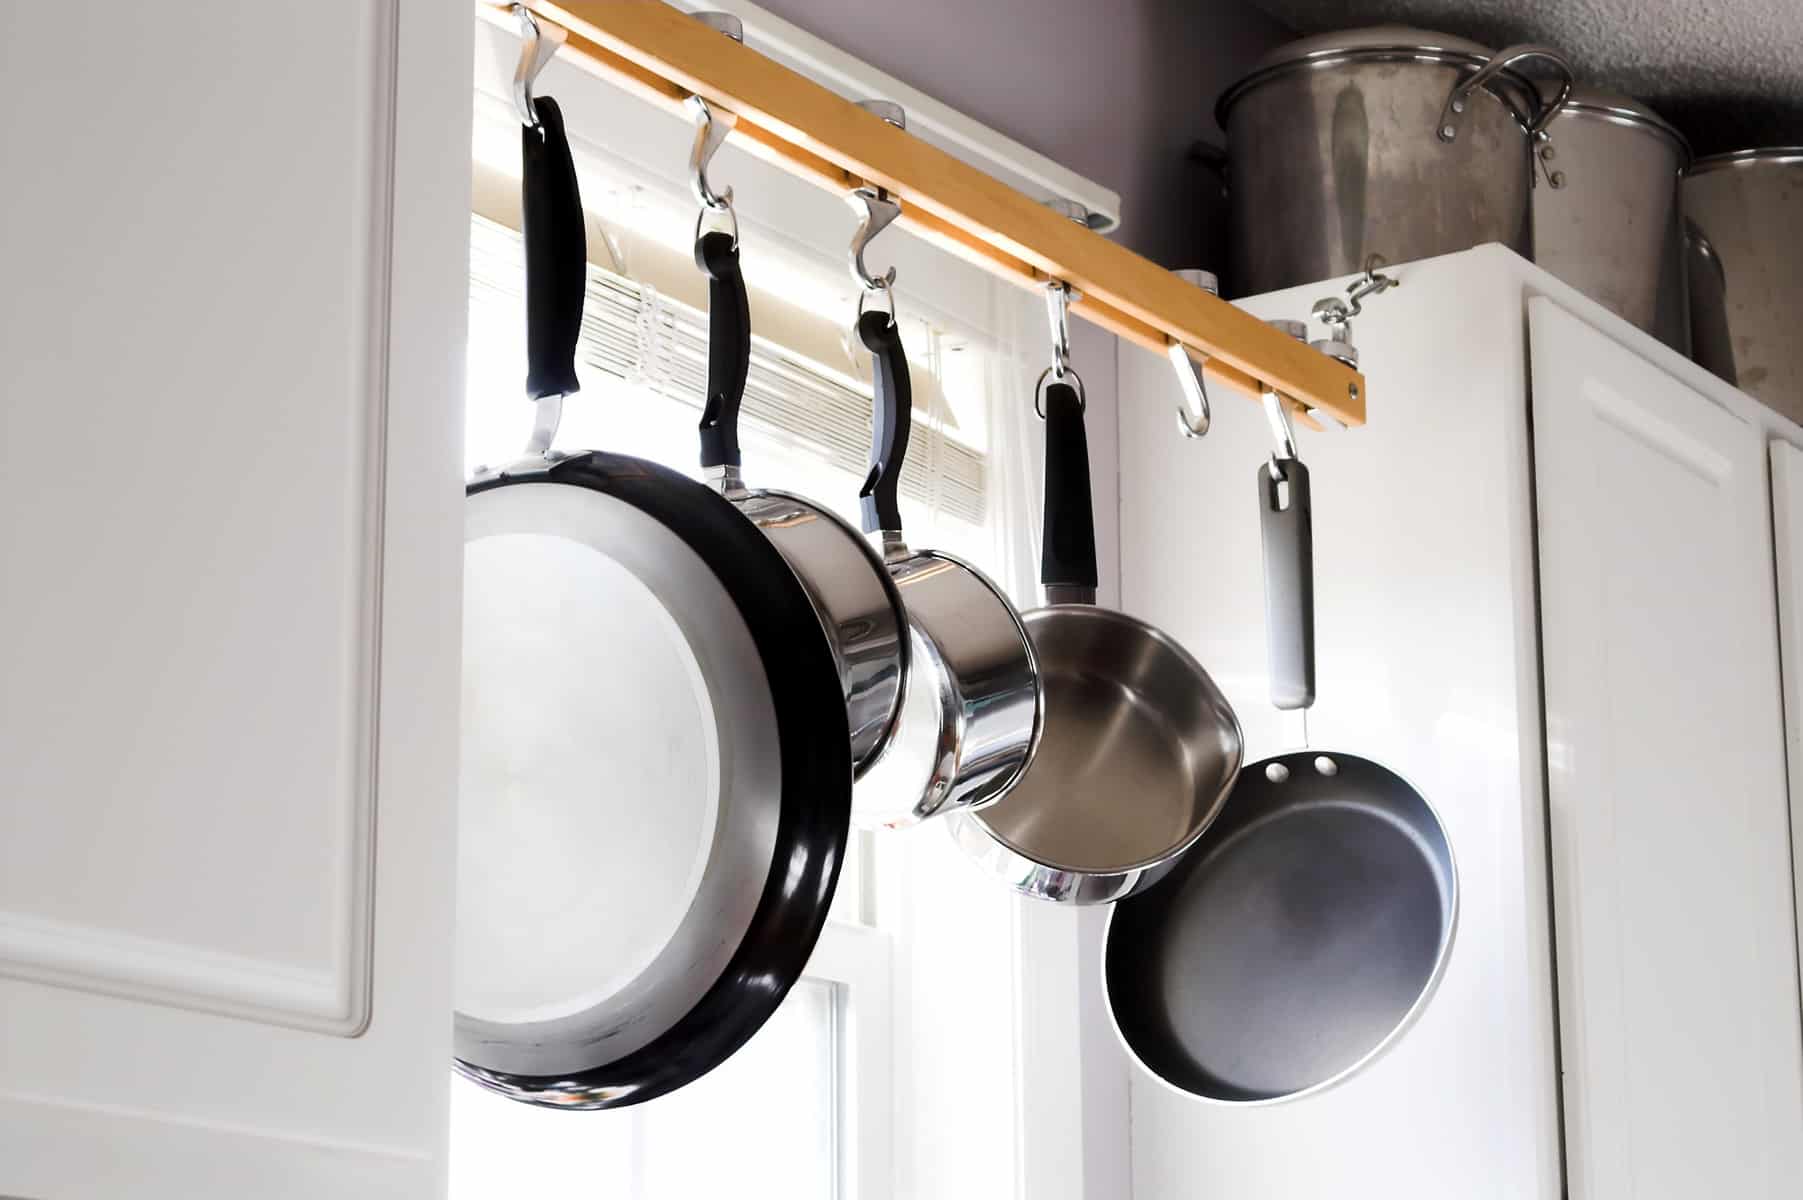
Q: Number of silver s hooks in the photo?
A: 6